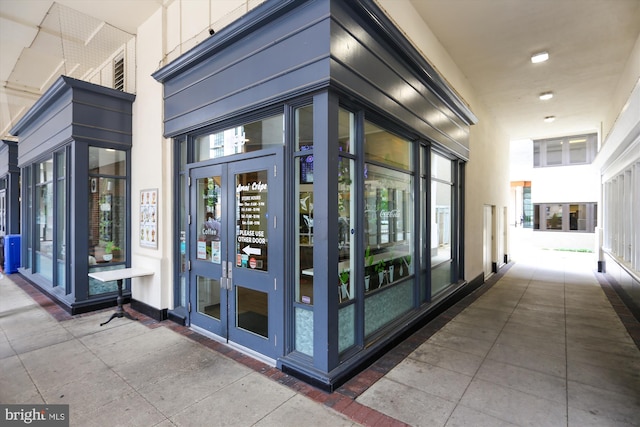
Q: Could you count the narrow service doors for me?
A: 2